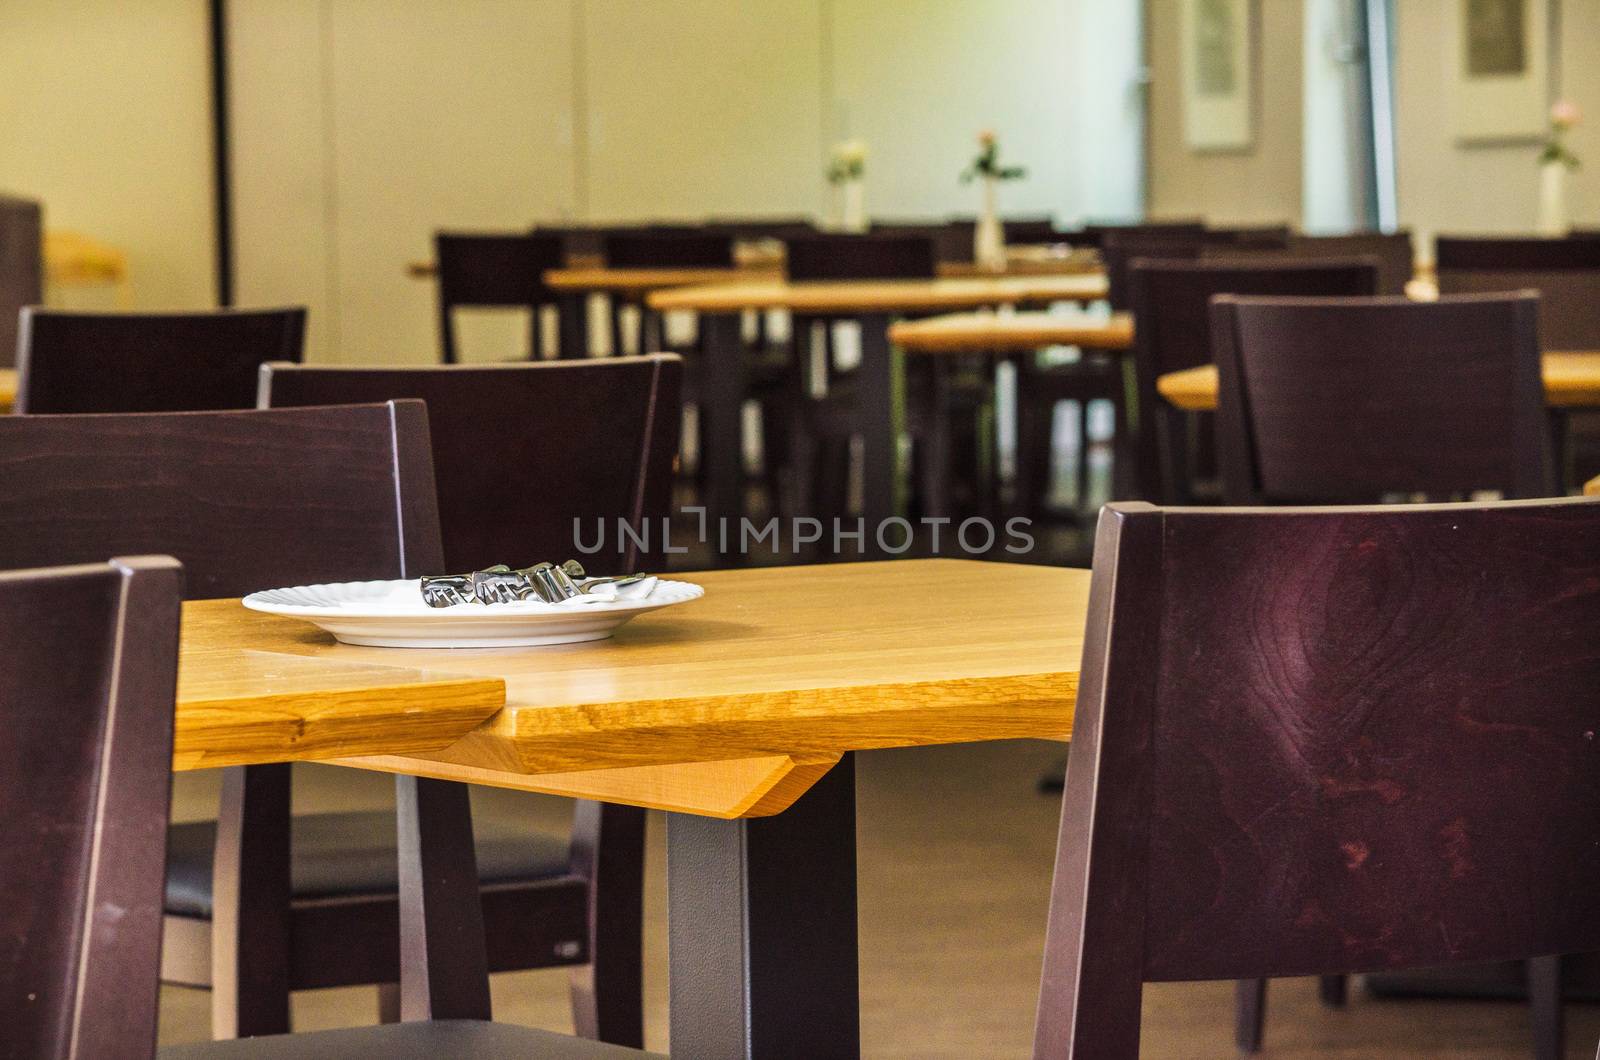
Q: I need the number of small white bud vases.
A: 3